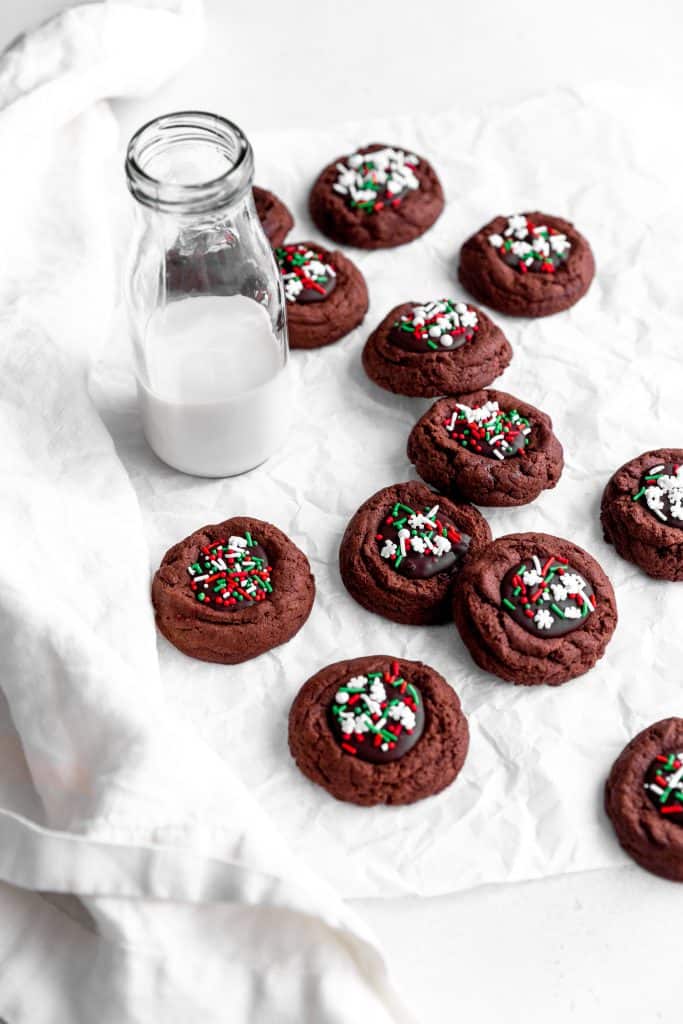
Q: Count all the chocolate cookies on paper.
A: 12